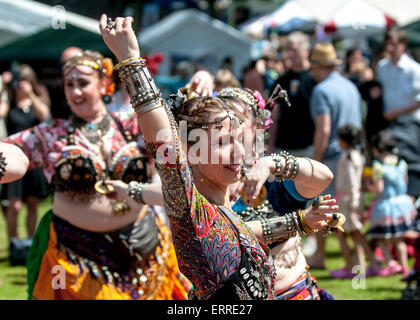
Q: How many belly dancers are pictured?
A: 3